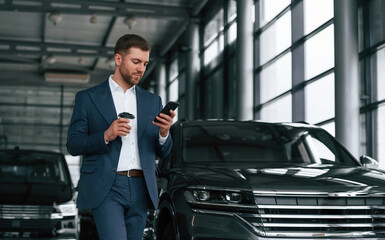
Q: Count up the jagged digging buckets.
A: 0